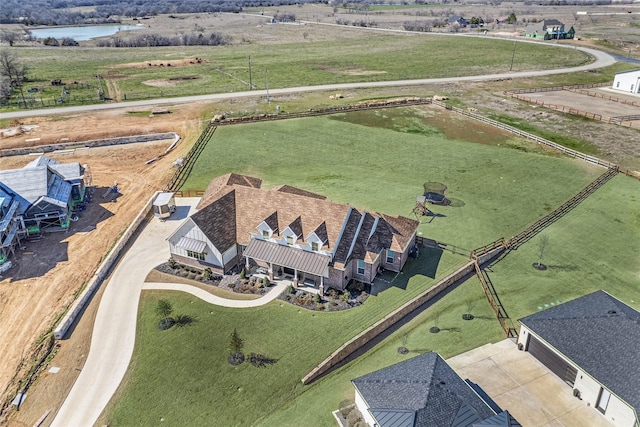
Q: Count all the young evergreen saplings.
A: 2